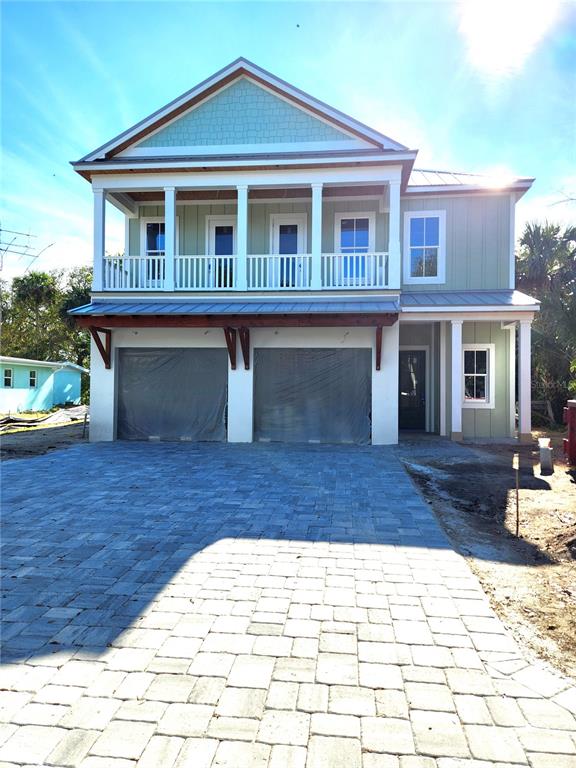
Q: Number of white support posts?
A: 7